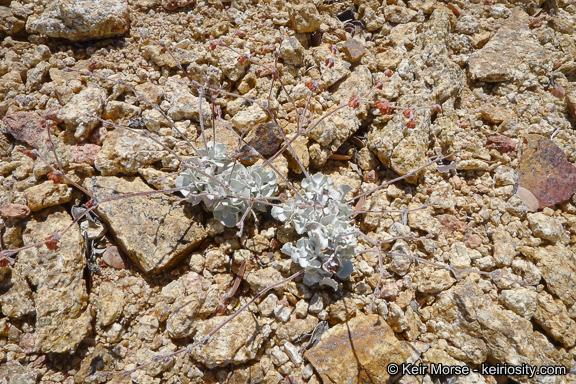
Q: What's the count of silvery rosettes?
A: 2